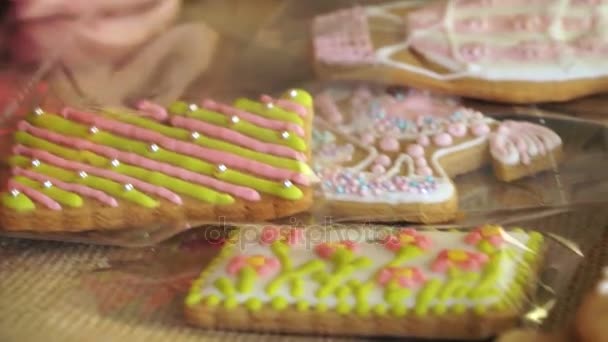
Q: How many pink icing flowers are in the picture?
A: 7